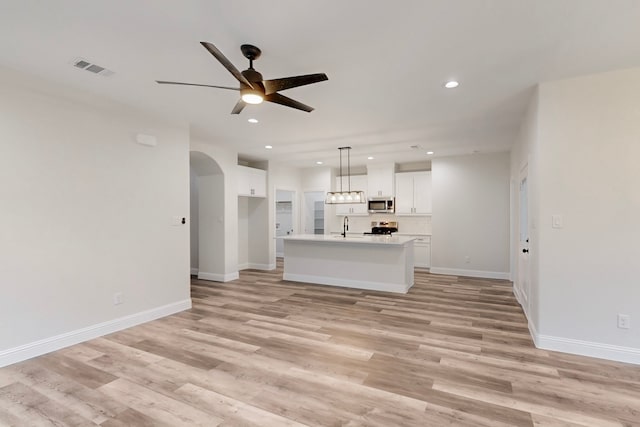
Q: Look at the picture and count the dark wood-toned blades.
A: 5